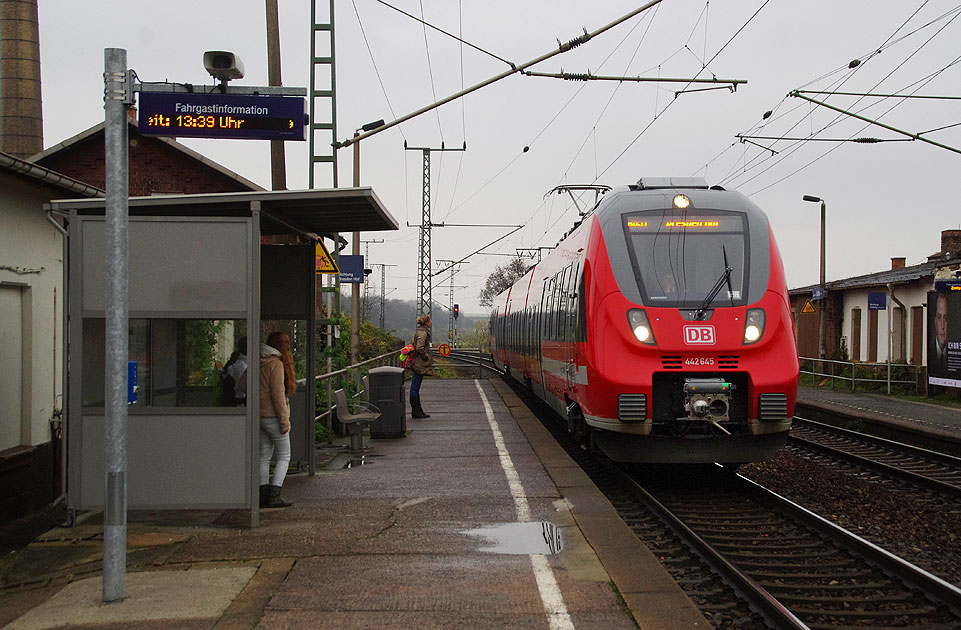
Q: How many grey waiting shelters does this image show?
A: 1